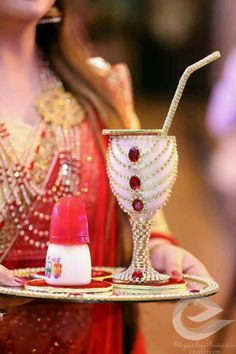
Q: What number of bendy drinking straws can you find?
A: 1